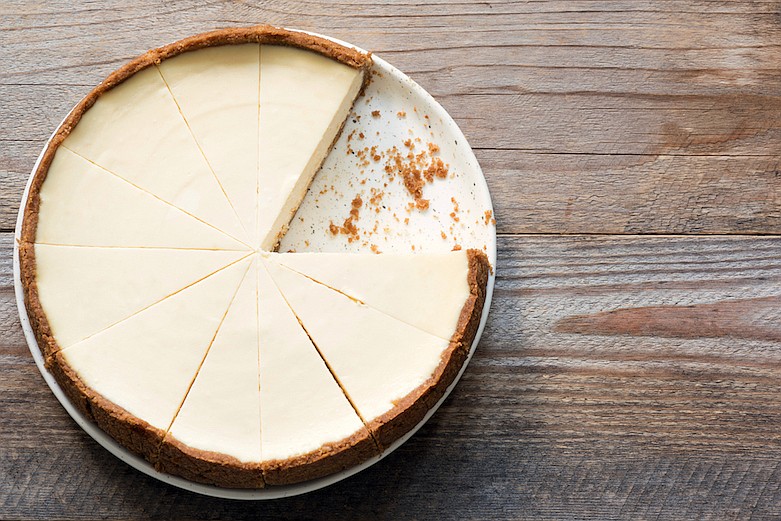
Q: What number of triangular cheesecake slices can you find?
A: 10